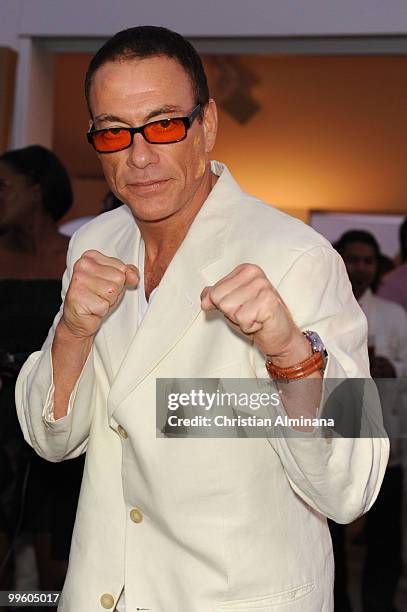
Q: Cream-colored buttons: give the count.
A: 3